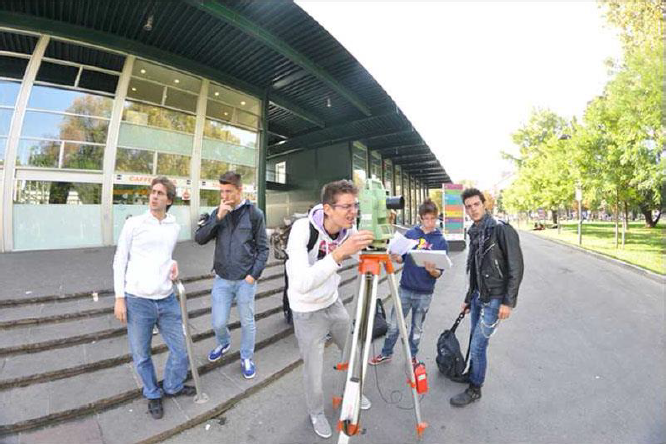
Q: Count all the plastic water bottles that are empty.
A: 0